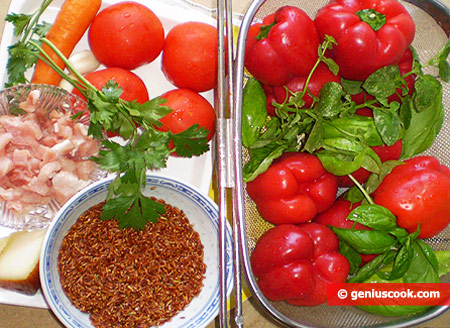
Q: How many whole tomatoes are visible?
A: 4